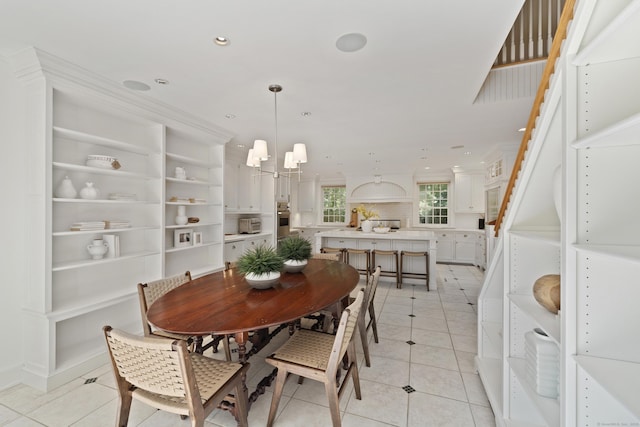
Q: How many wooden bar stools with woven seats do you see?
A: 4